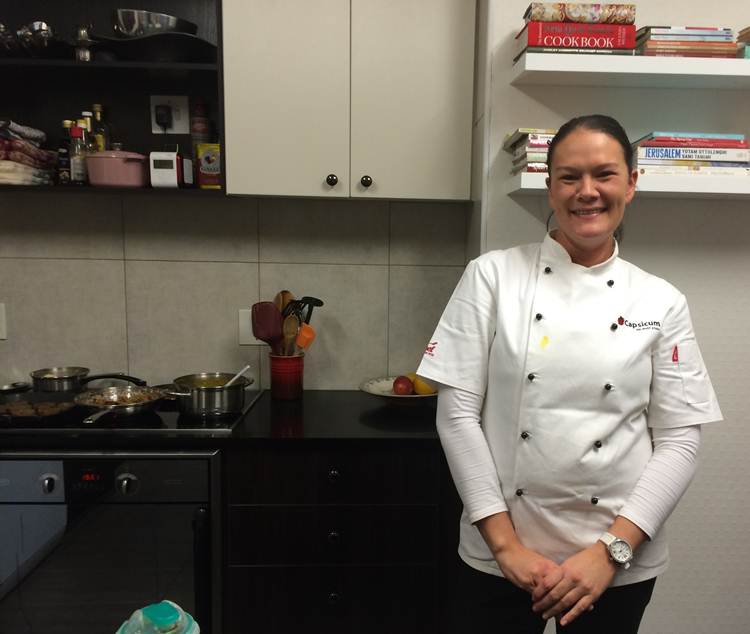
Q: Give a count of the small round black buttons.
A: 10